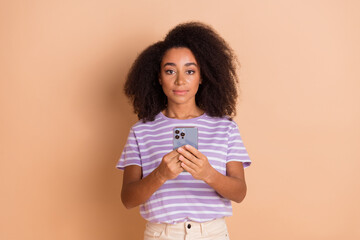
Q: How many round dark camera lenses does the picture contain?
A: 3